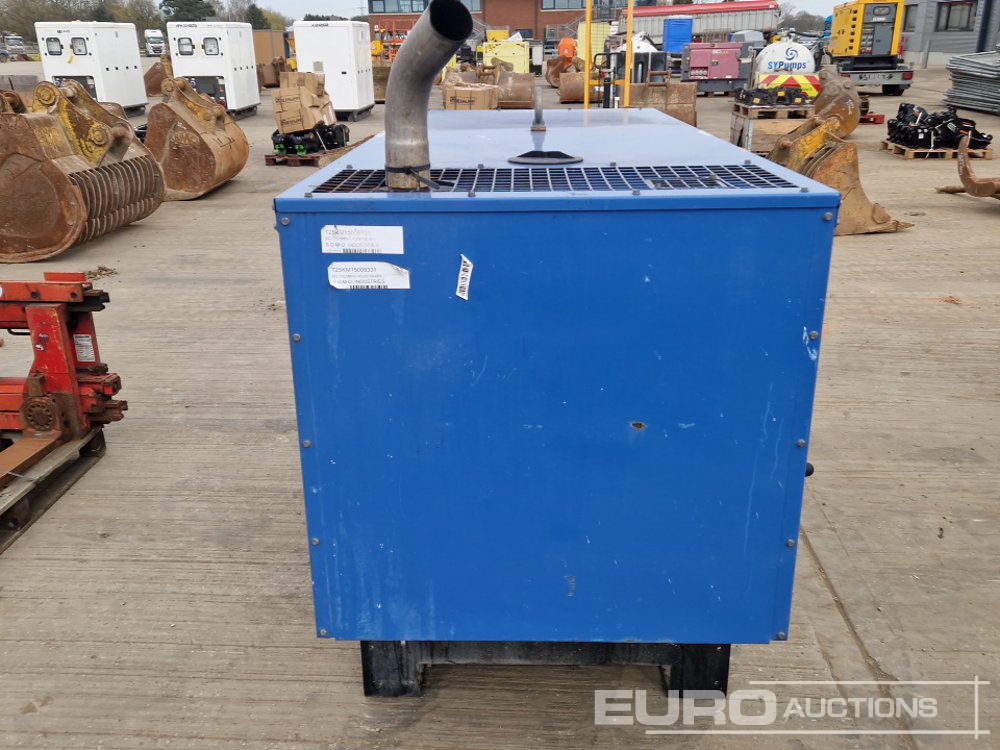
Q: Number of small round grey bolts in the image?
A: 10